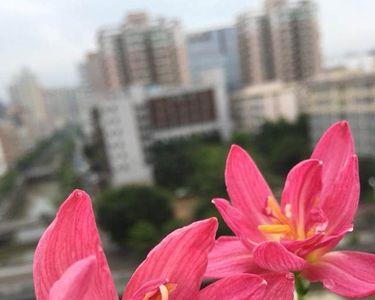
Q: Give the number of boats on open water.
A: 0